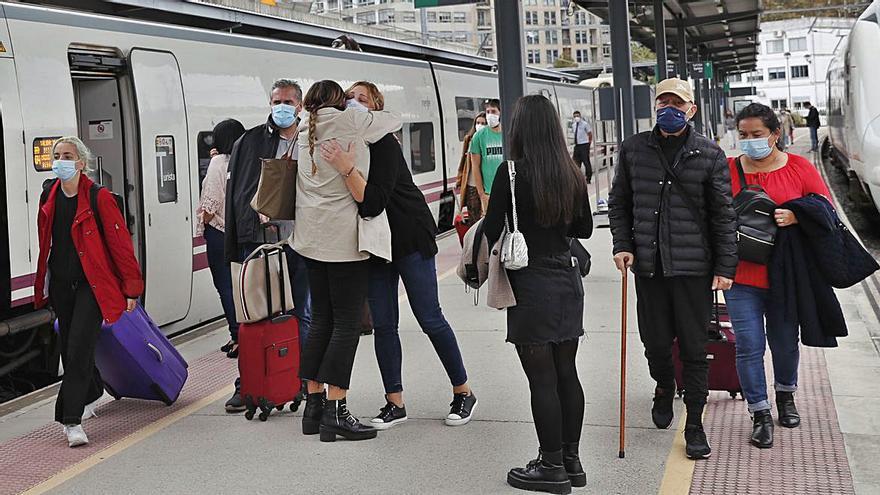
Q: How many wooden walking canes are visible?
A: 1